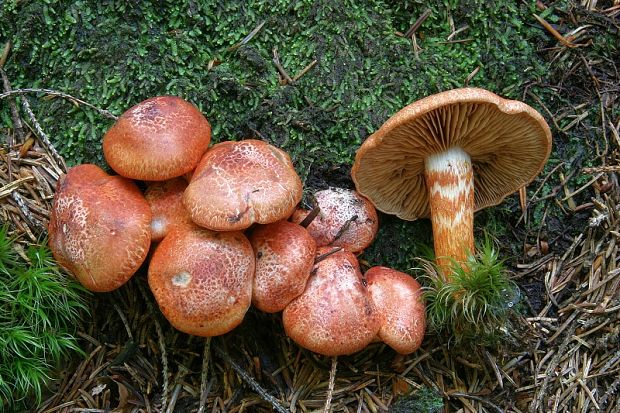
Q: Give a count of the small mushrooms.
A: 9